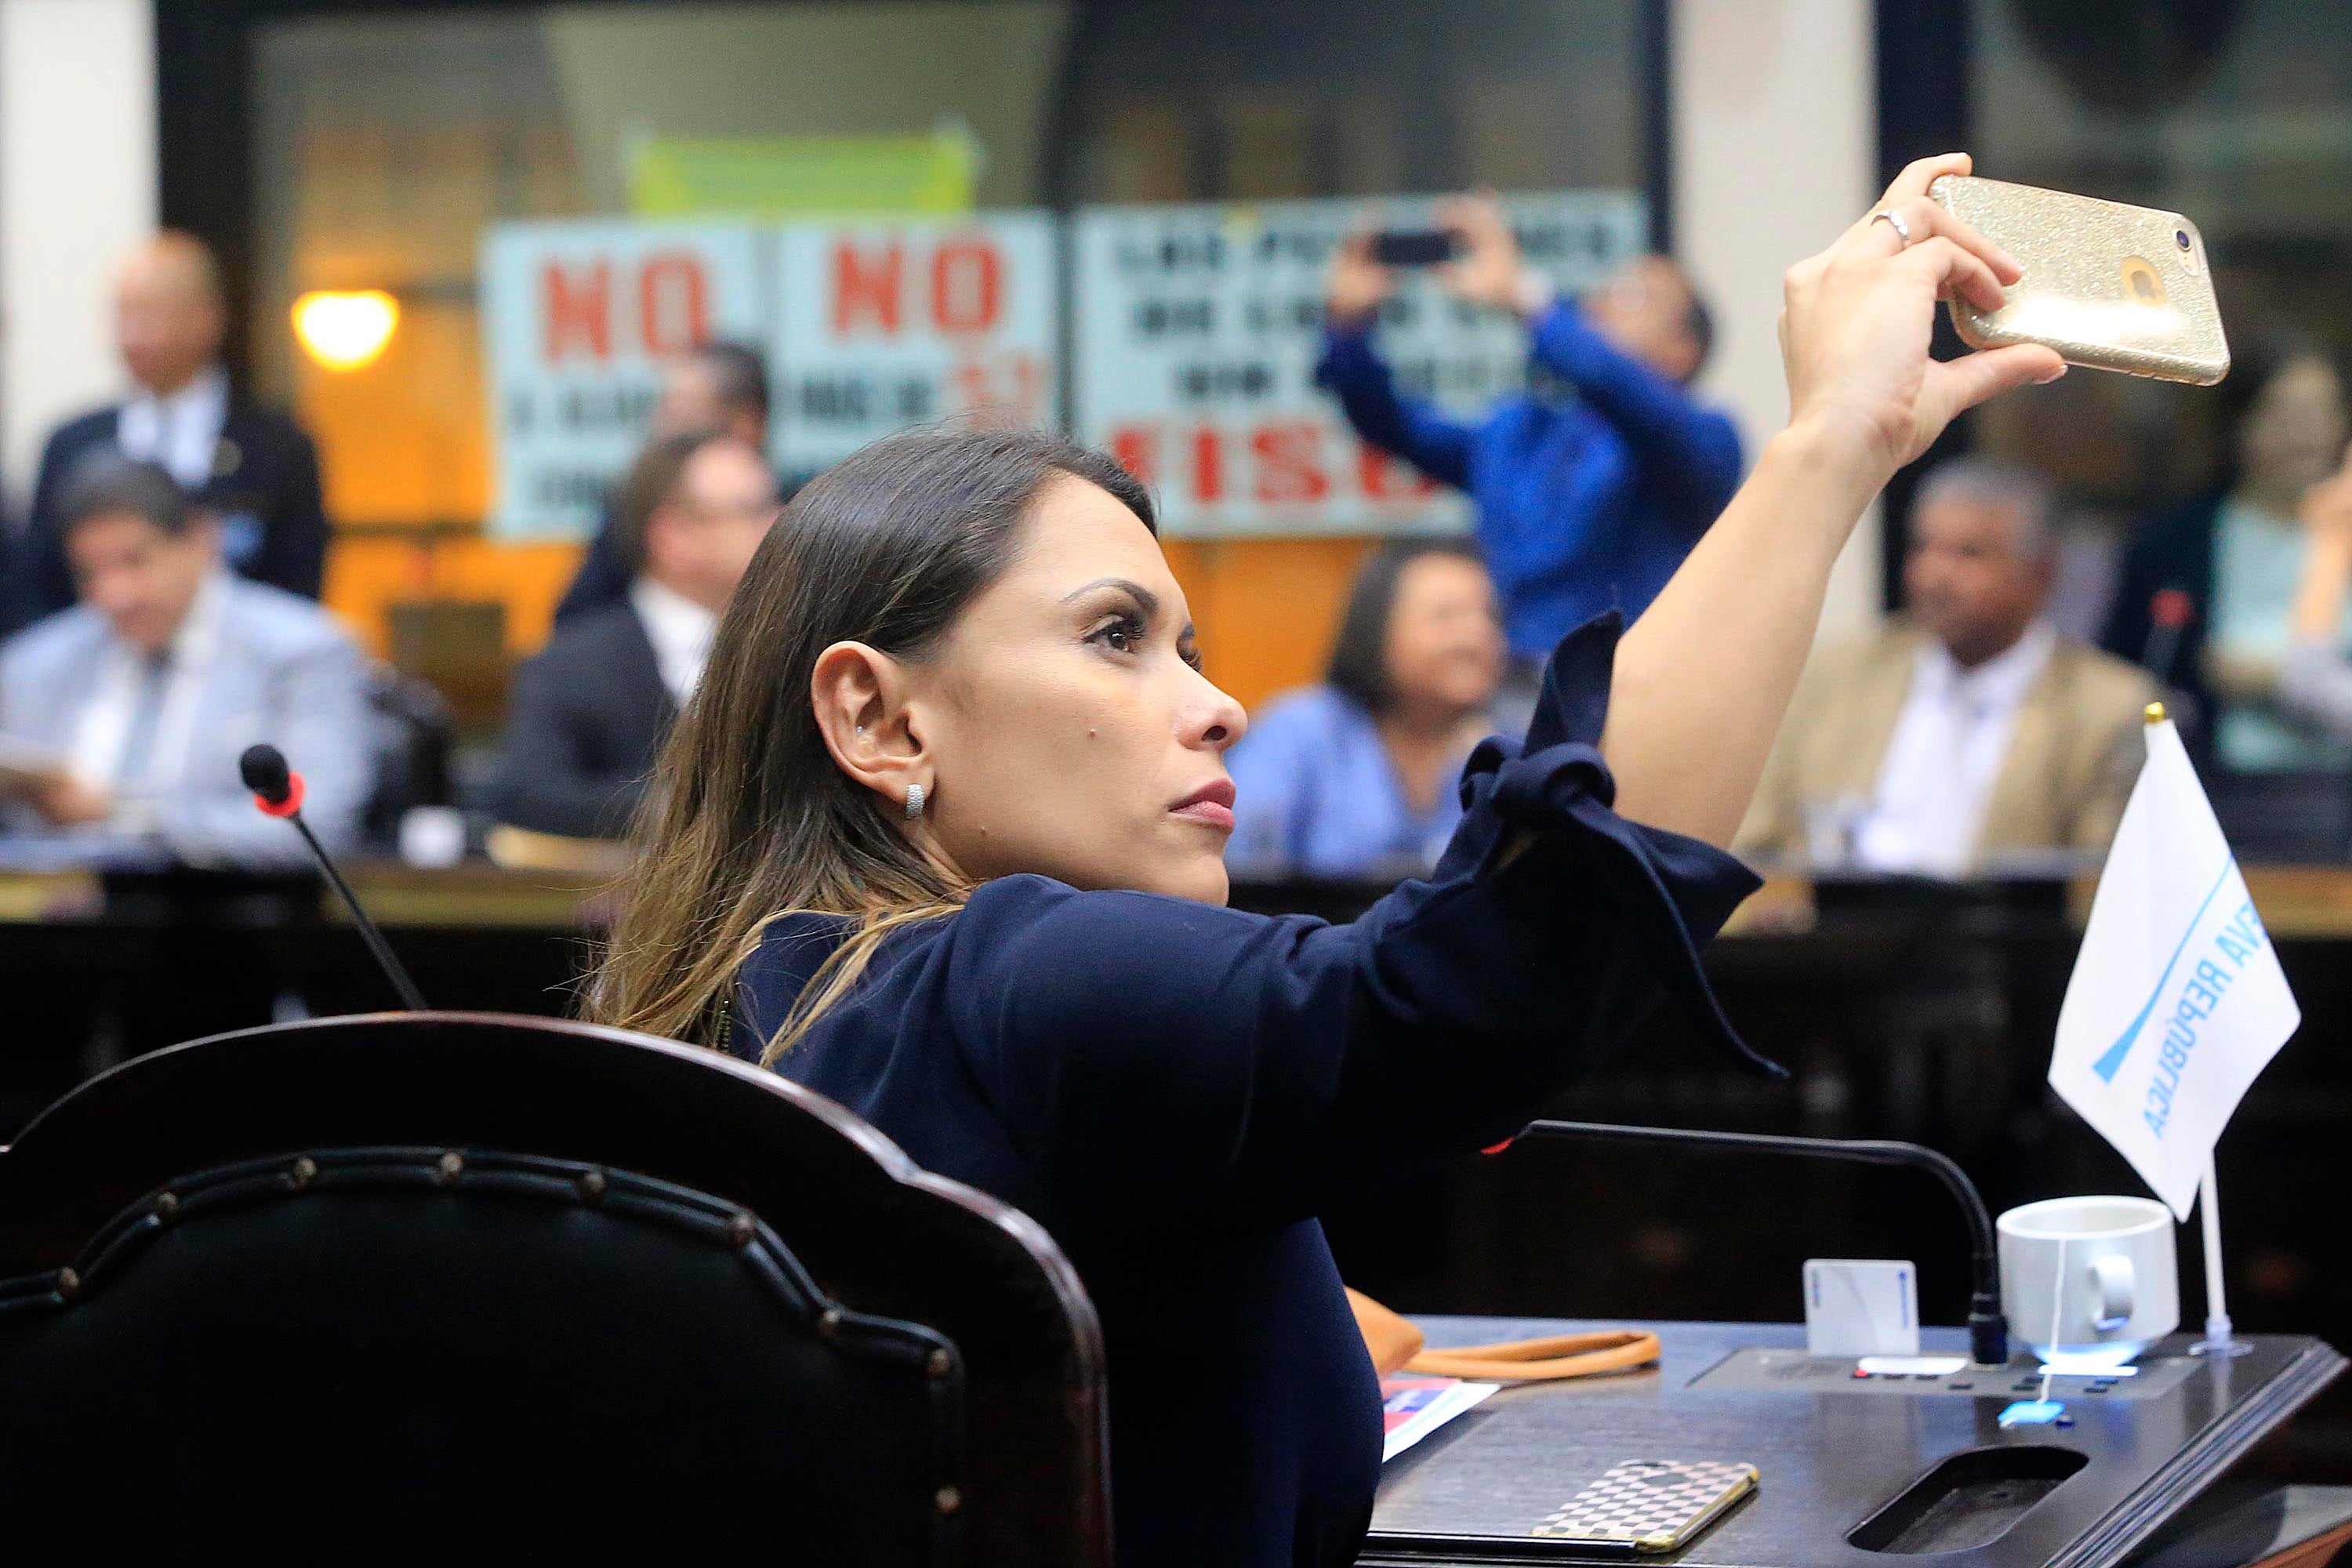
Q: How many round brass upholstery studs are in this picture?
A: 9